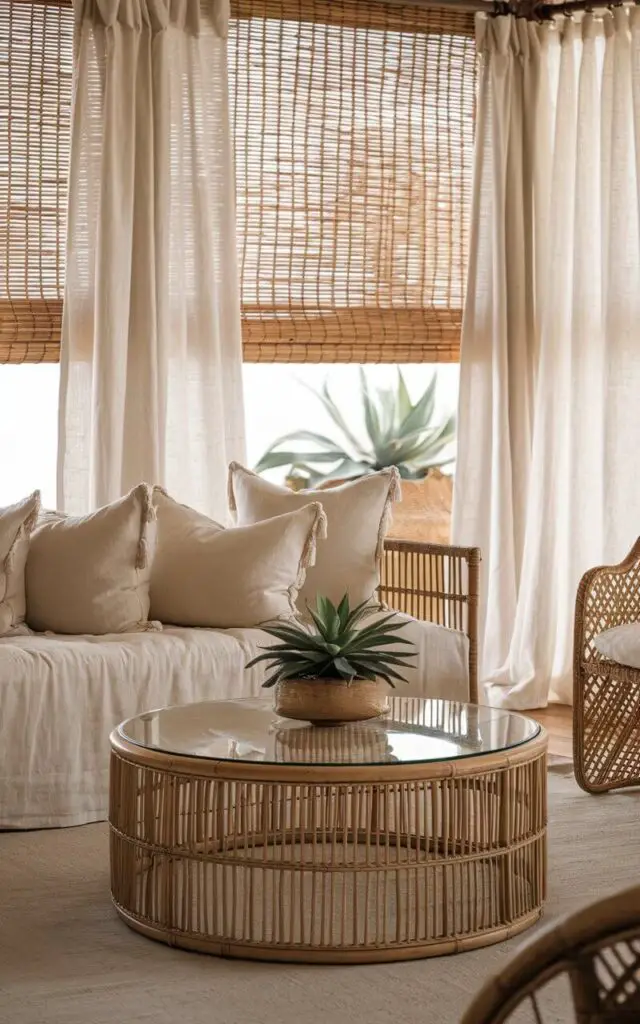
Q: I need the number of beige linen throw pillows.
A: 4